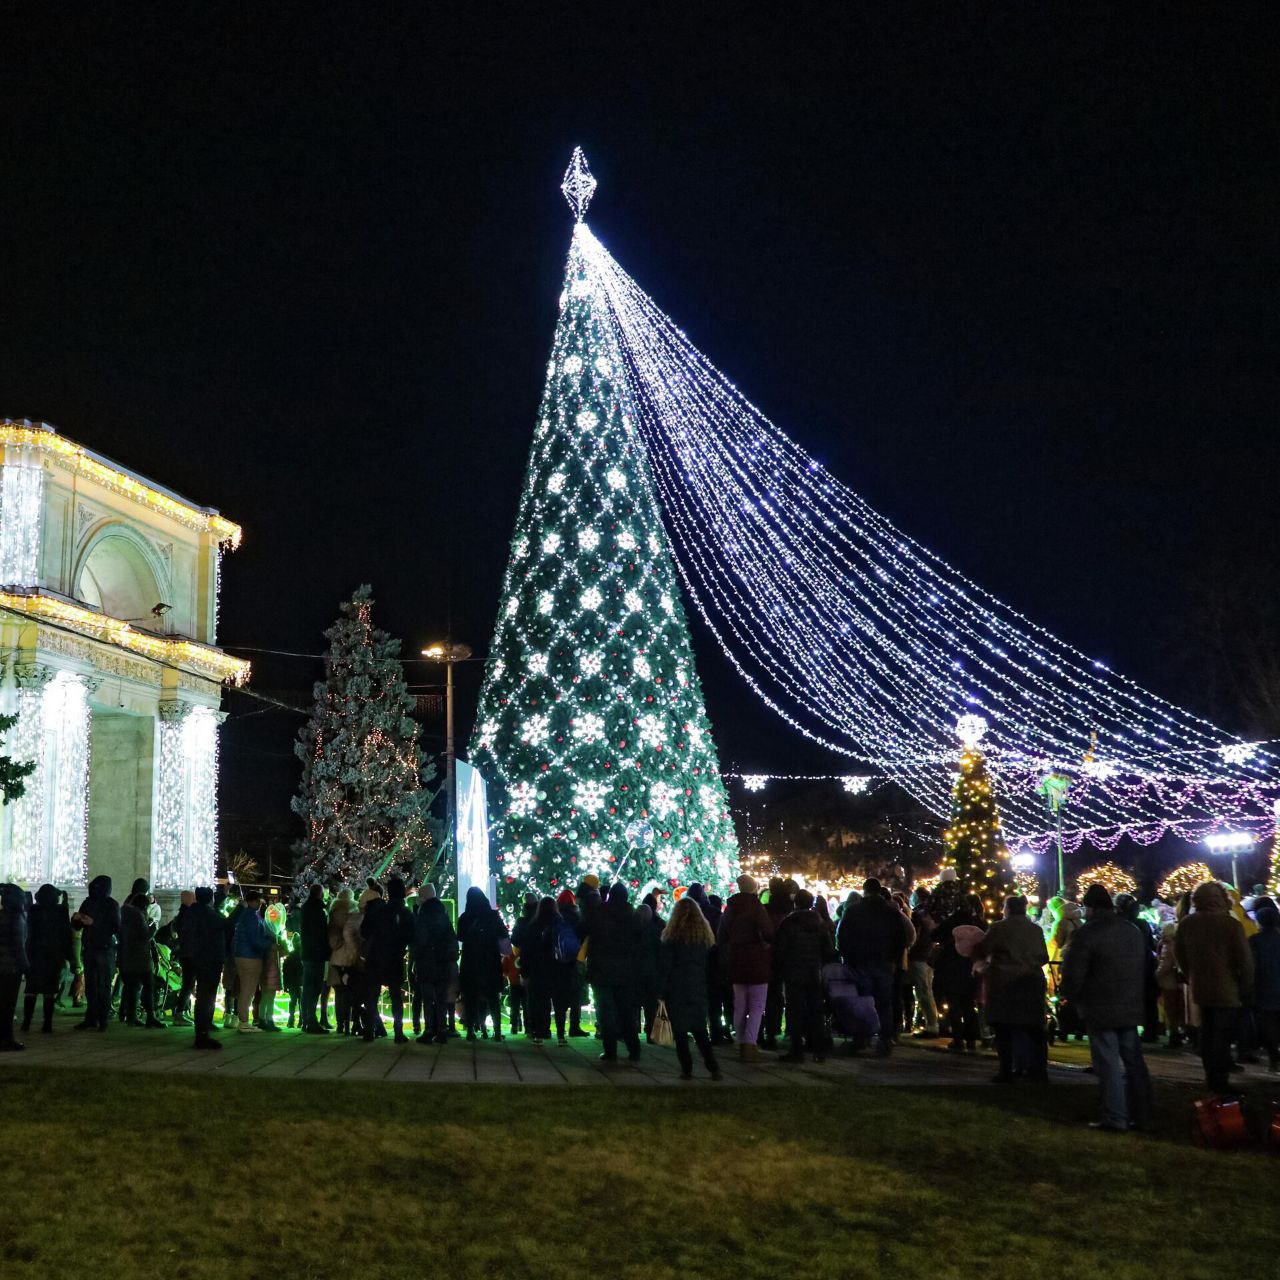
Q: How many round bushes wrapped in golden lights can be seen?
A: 3